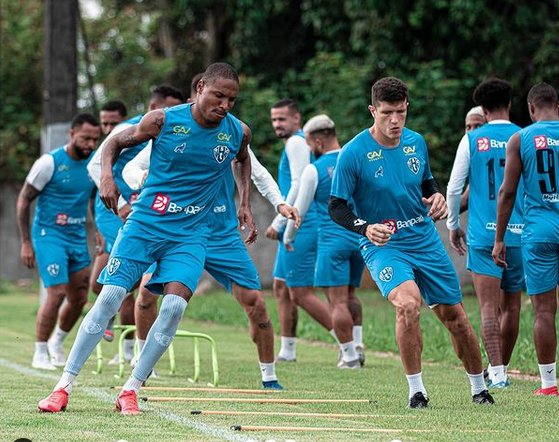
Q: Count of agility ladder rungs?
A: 4